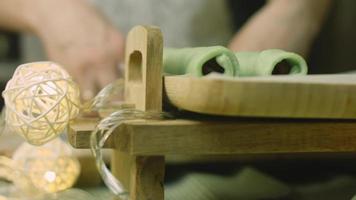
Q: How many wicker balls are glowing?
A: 2